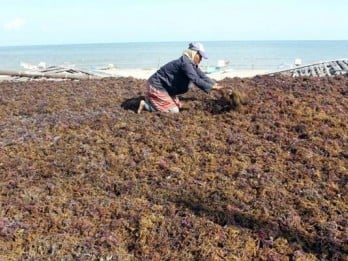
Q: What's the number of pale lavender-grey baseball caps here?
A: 1